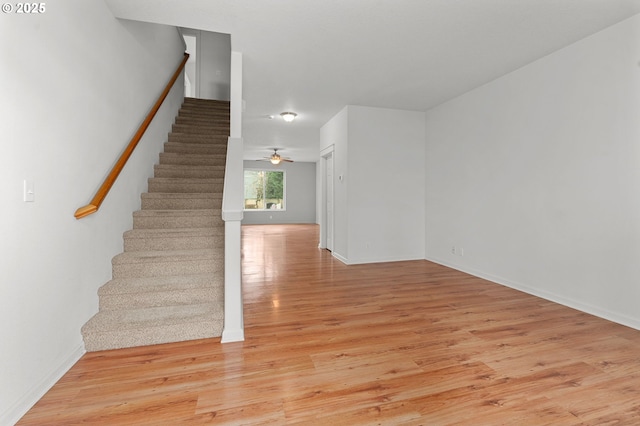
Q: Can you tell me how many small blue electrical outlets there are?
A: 0